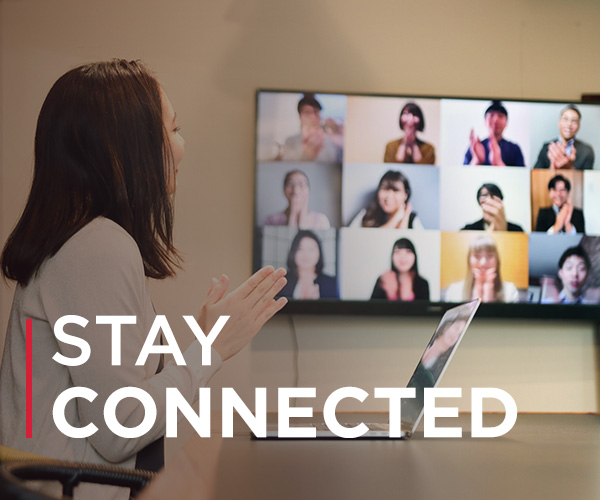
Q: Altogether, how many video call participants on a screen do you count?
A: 12